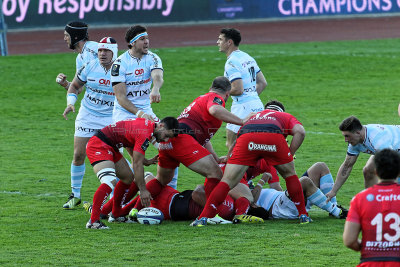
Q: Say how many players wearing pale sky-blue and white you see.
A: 6